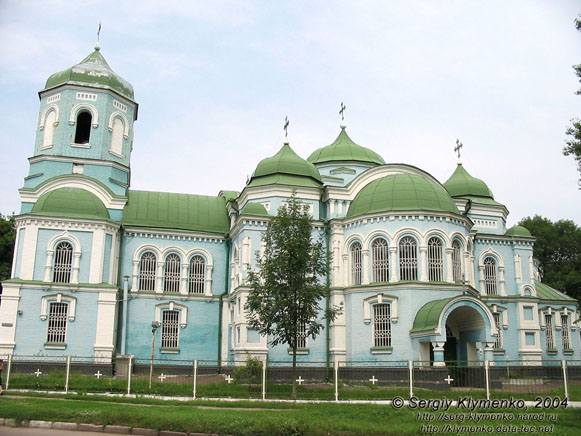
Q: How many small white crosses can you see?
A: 7